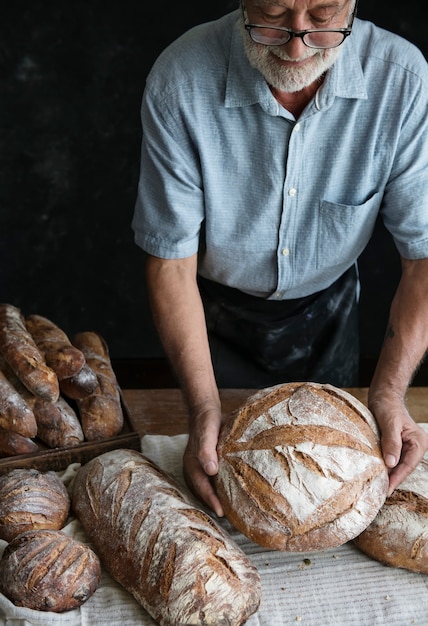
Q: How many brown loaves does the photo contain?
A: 12